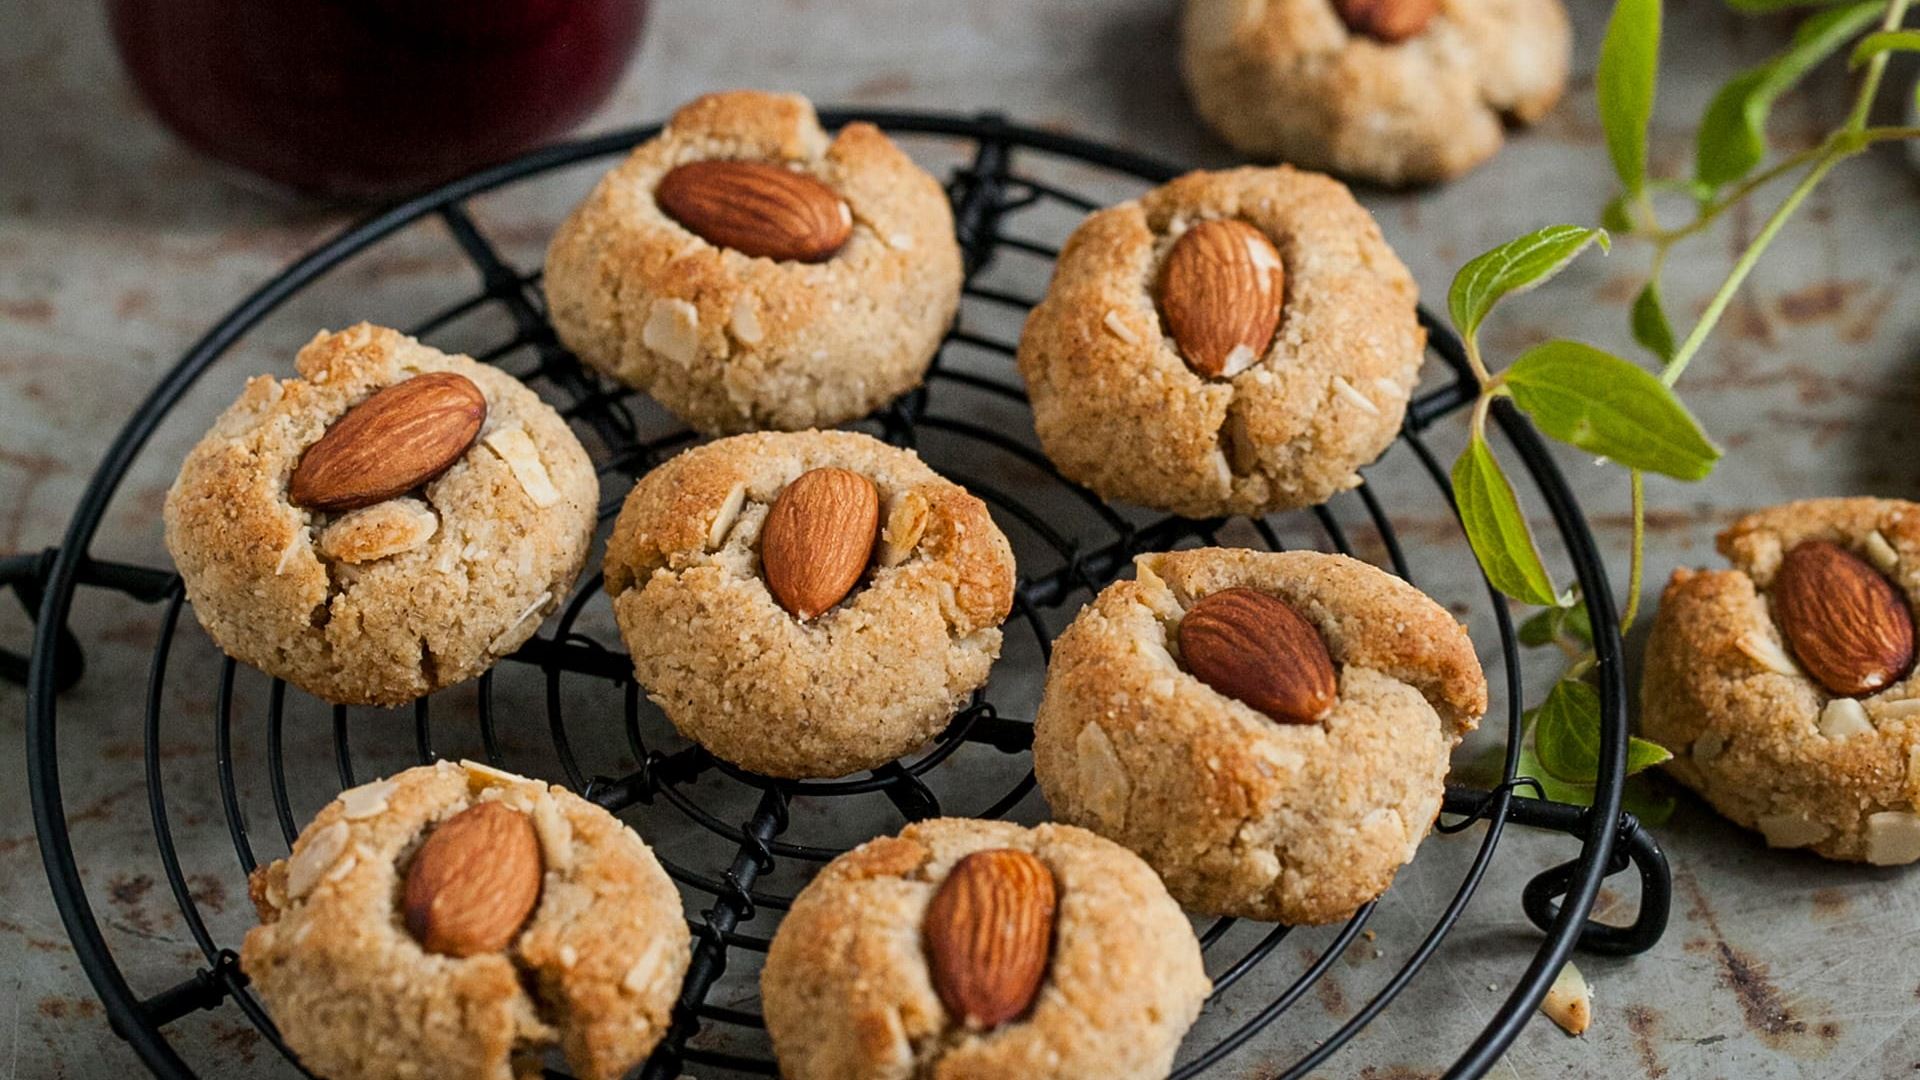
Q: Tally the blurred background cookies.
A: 1